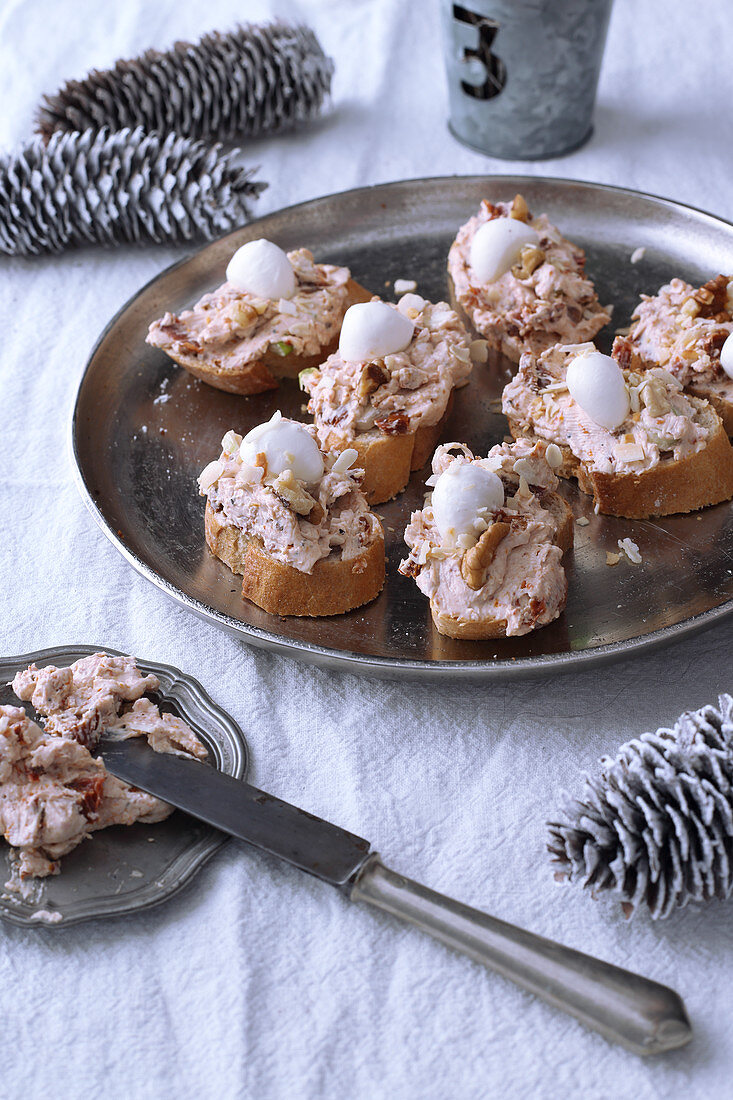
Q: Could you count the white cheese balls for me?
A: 7